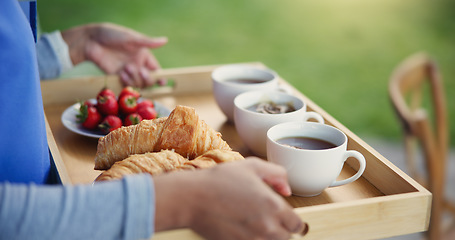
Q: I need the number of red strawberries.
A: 10